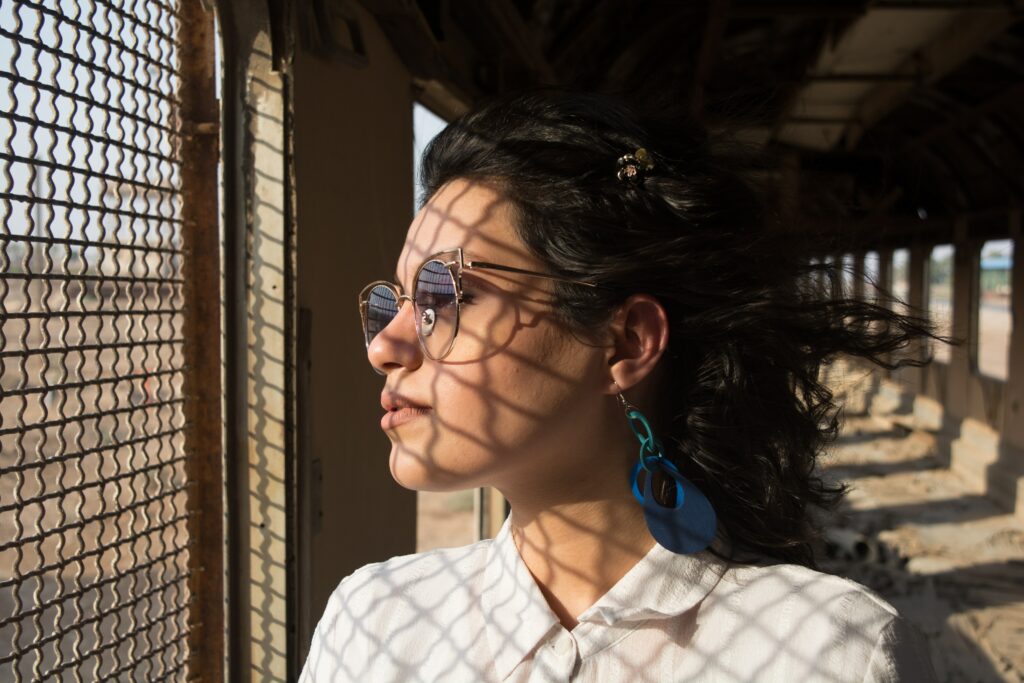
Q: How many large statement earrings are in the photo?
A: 1